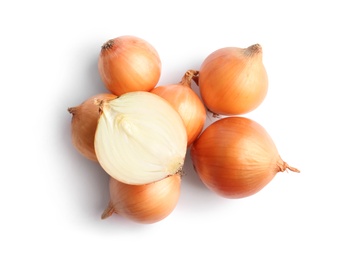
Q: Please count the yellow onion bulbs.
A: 7